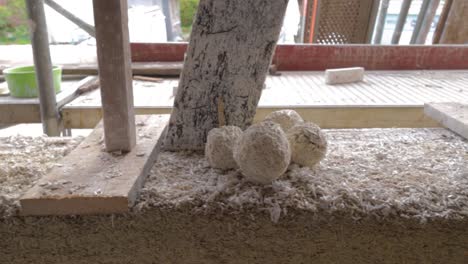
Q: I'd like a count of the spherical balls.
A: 4